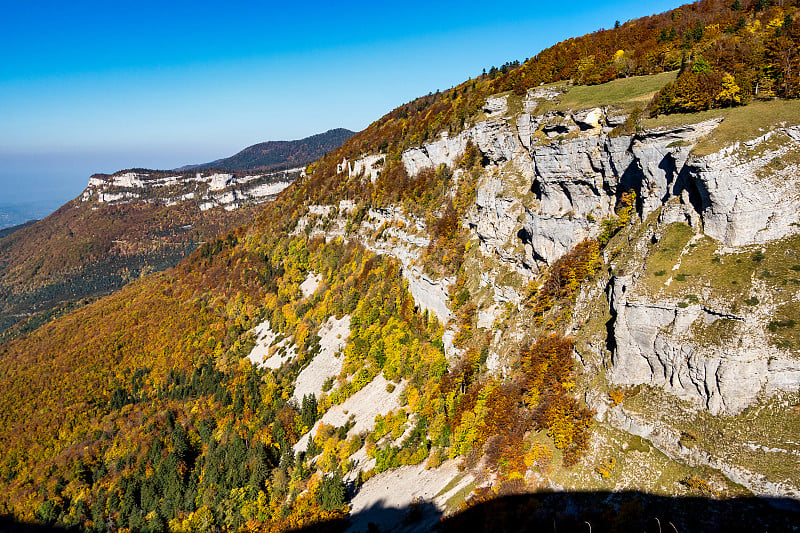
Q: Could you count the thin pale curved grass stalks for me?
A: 3